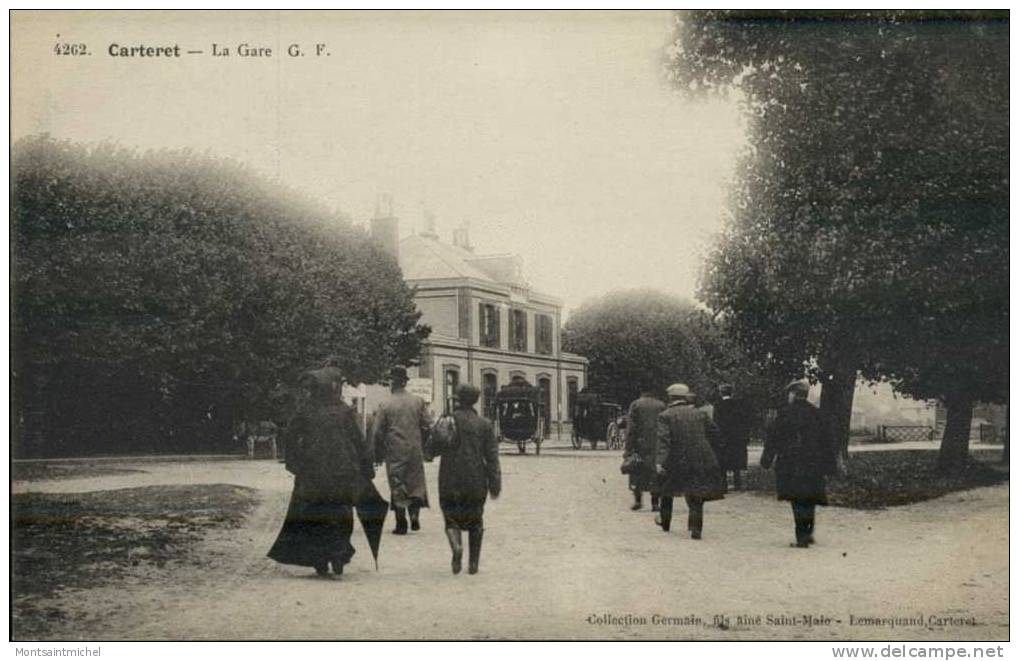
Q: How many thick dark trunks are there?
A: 2